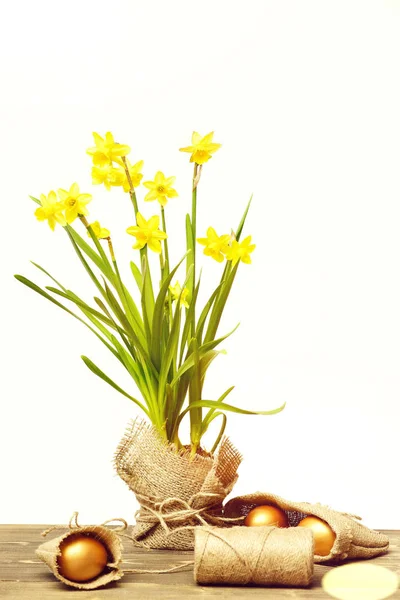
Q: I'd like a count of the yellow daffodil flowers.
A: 12